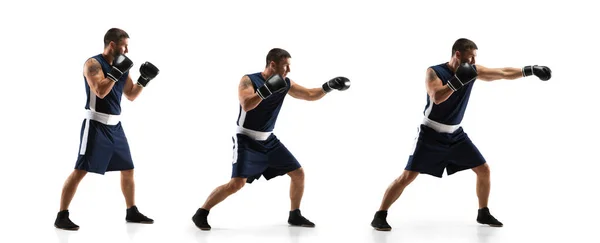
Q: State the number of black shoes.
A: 6